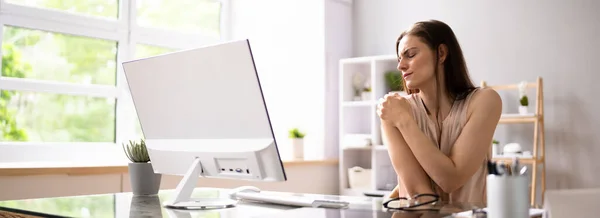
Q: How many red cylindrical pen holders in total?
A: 0